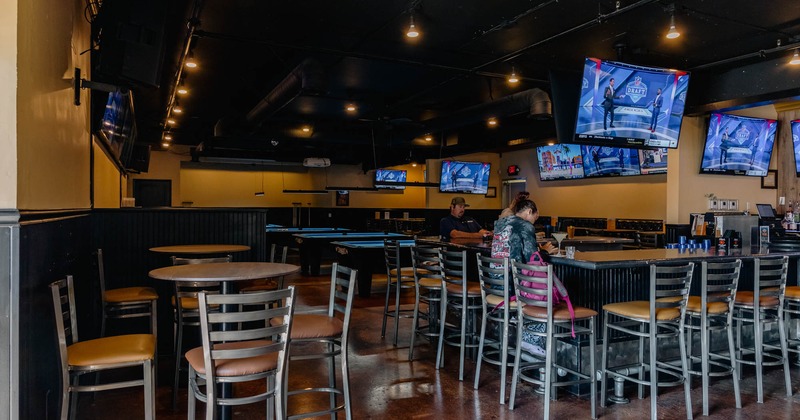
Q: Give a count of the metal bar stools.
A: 15